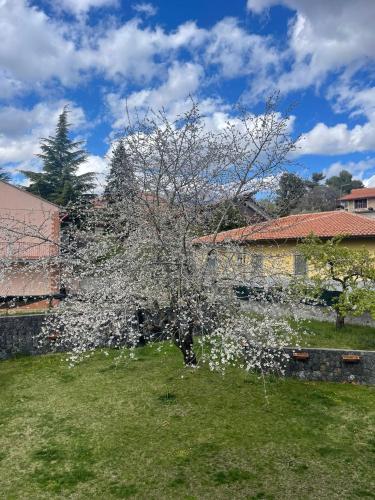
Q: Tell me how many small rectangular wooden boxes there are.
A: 2